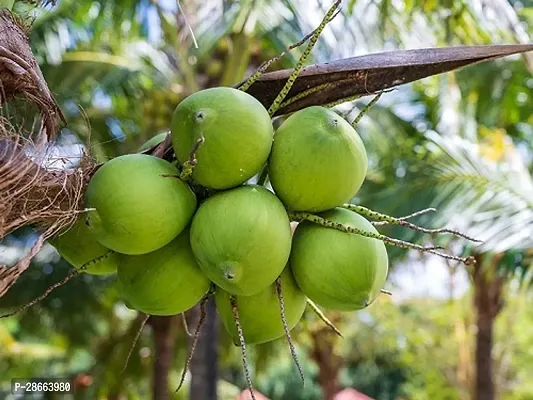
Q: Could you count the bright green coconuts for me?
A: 8